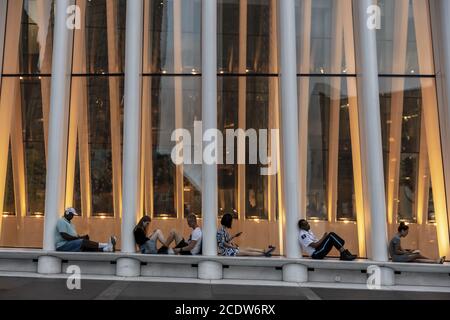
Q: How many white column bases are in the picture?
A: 5